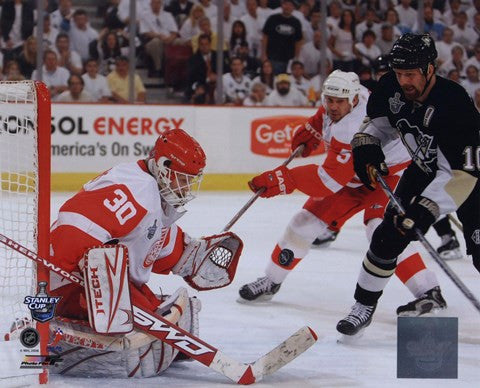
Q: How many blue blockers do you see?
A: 0